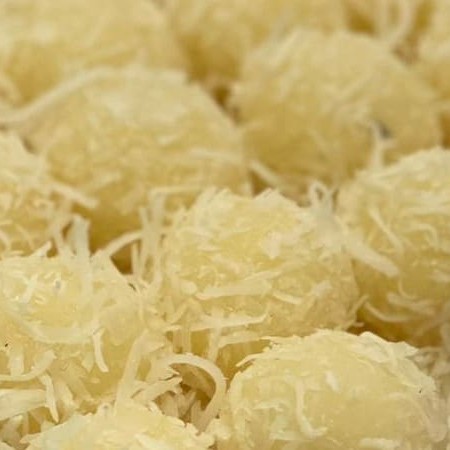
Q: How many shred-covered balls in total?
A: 11